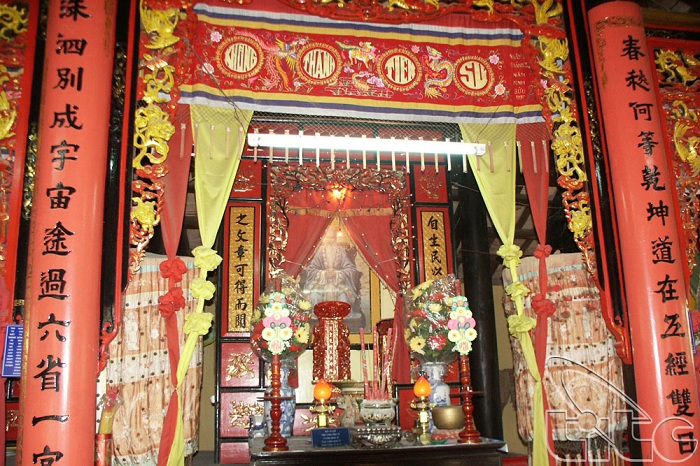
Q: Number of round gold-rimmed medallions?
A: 4